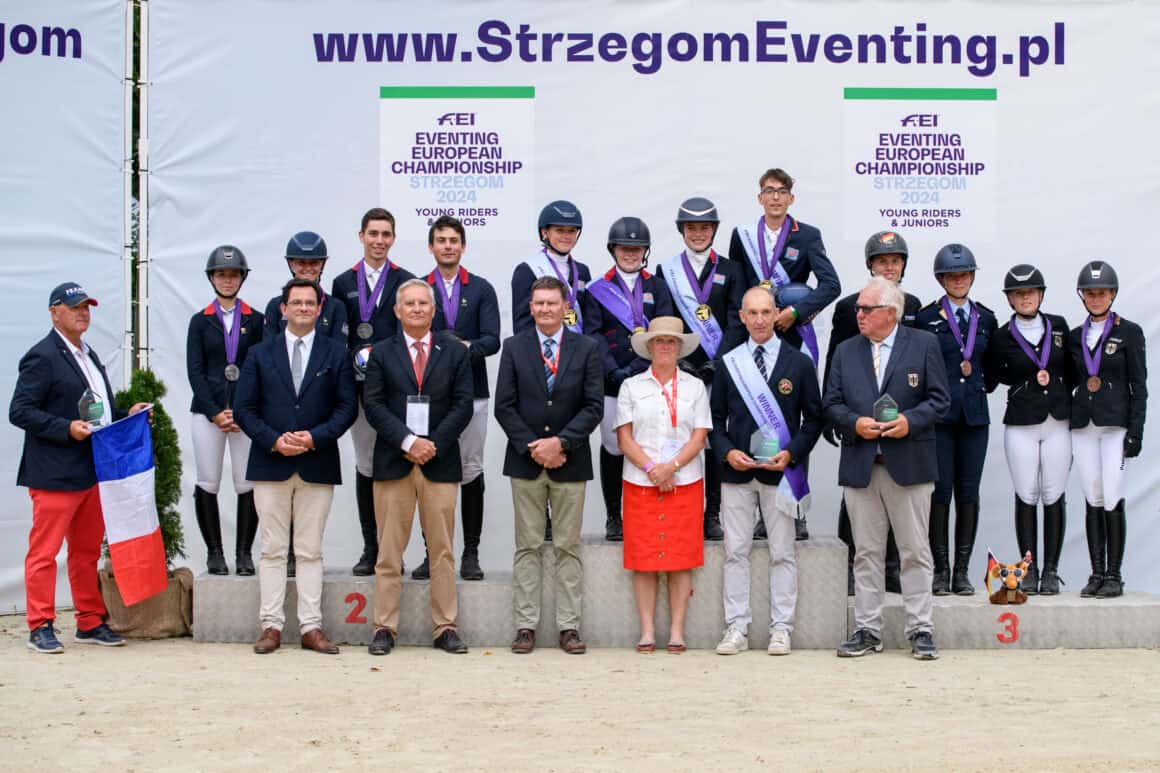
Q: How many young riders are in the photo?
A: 12